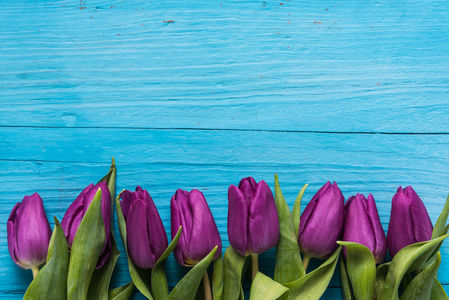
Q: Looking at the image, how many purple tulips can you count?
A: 8